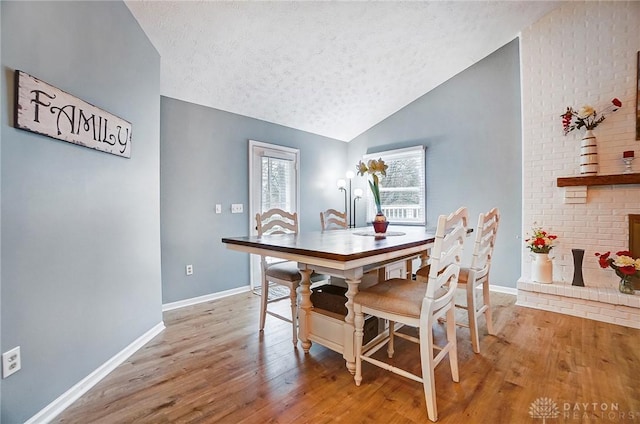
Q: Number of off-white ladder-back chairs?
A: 4